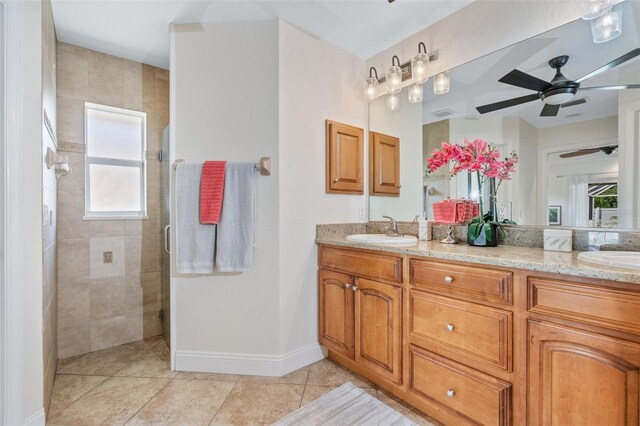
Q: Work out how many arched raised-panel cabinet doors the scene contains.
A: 3